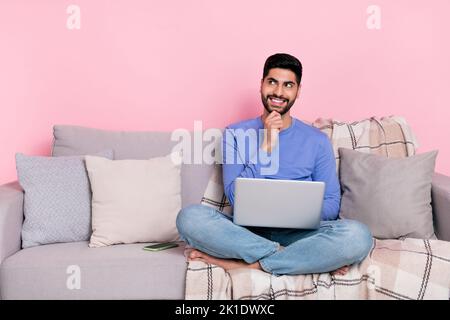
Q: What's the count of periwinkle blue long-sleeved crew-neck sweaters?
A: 1